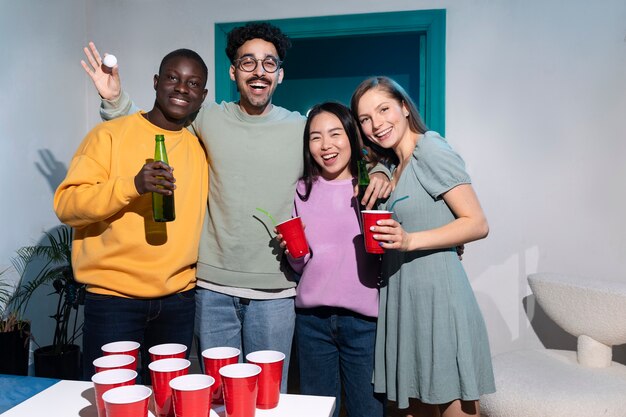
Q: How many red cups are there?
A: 12